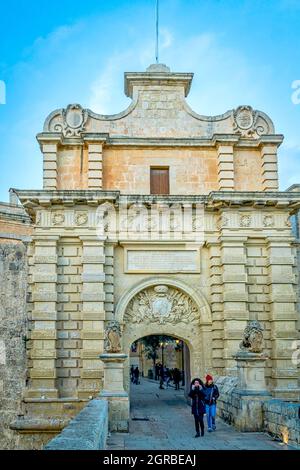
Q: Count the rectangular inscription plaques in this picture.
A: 1